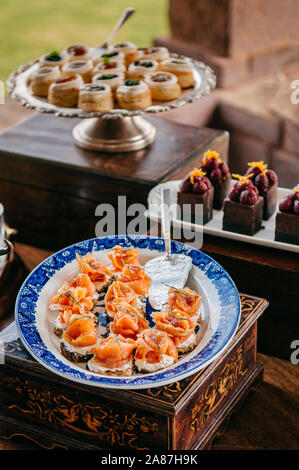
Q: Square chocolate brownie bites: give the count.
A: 5